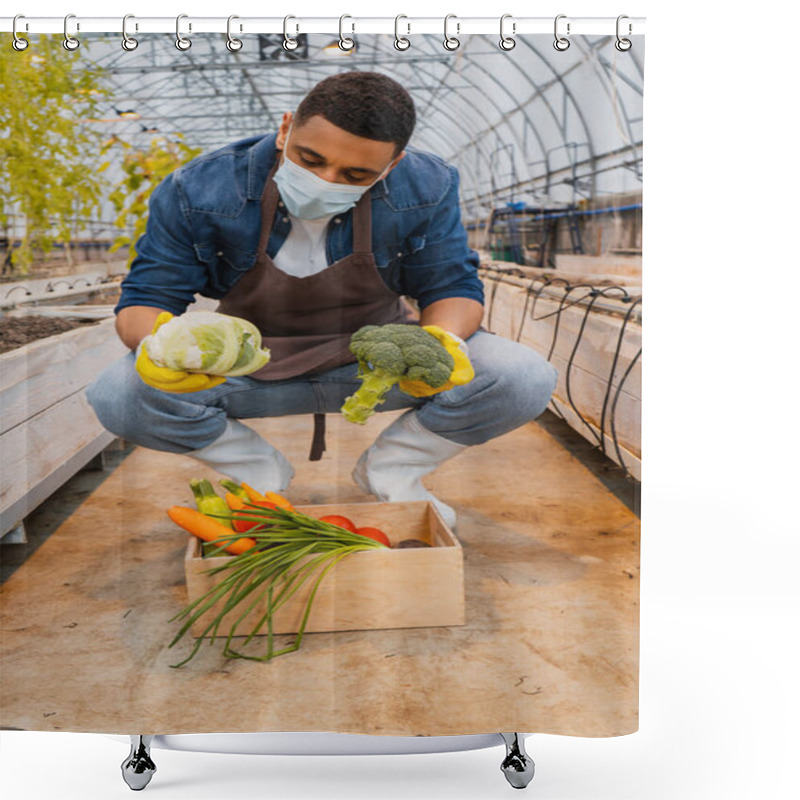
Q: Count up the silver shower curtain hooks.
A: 12